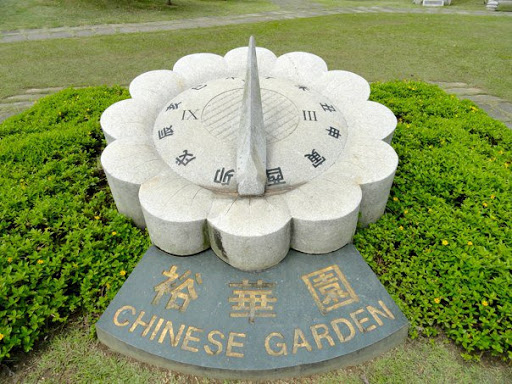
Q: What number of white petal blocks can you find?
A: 12